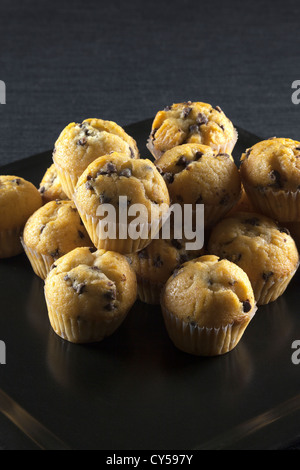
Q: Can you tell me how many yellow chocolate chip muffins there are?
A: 12